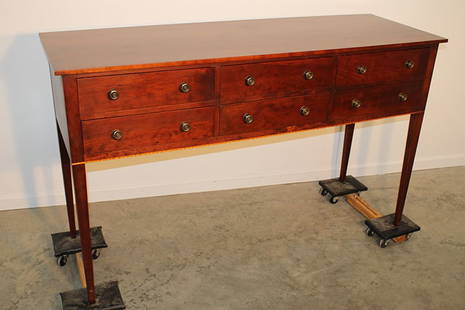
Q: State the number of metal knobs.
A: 12